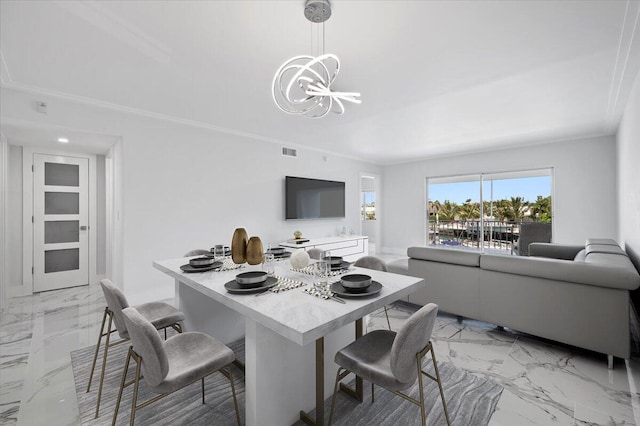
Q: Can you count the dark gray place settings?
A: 6